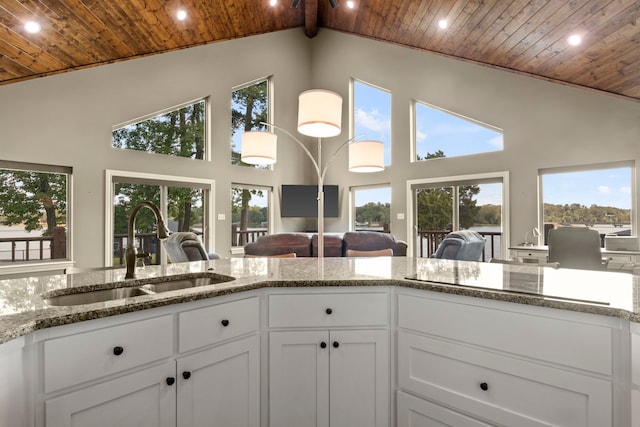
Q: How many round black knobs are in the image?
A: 8